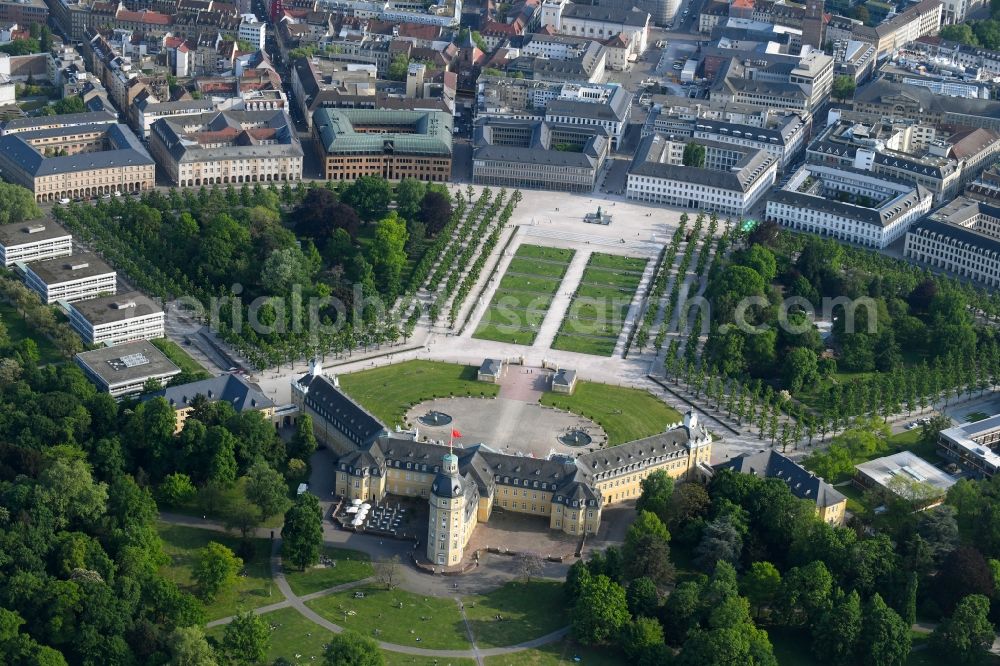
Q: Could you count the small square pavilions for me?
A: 2